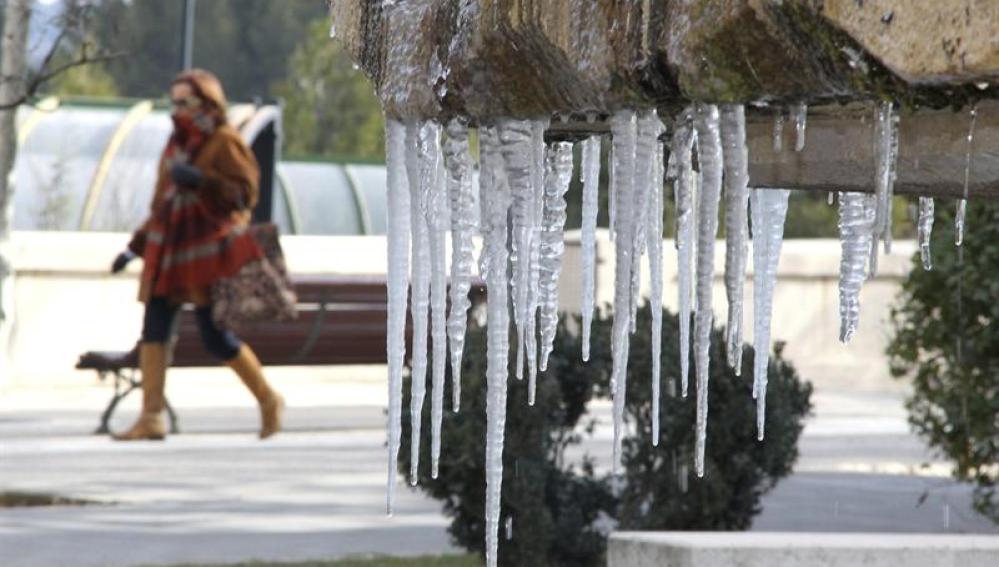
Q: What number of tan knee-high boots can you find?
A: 2